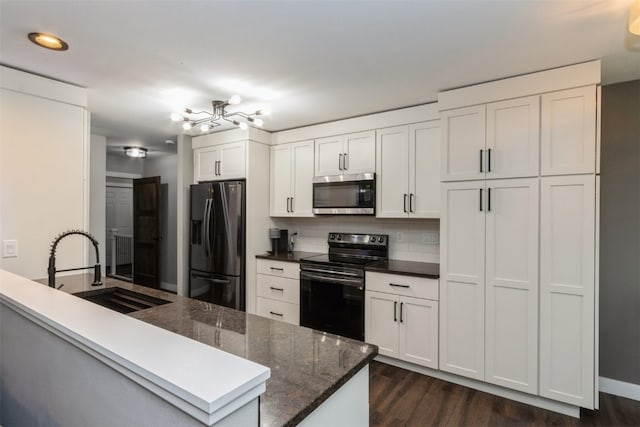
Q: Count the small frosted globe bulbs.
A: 8